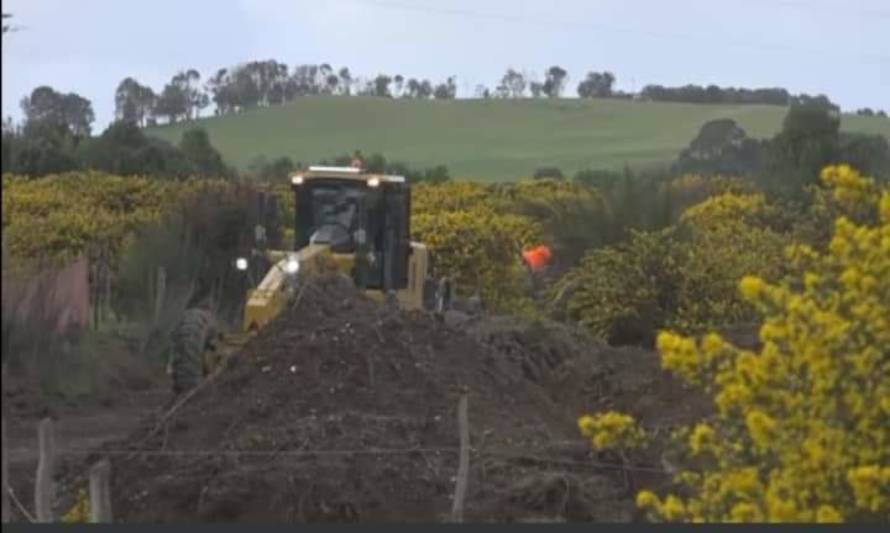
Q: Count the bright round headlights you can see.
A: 2